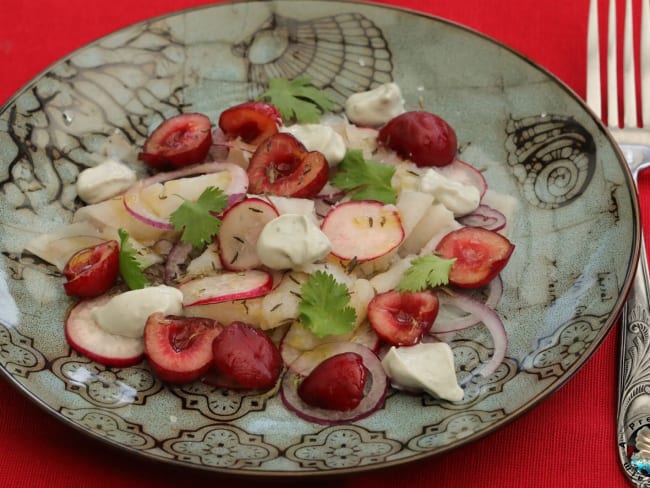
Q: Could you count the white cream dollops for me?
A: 7